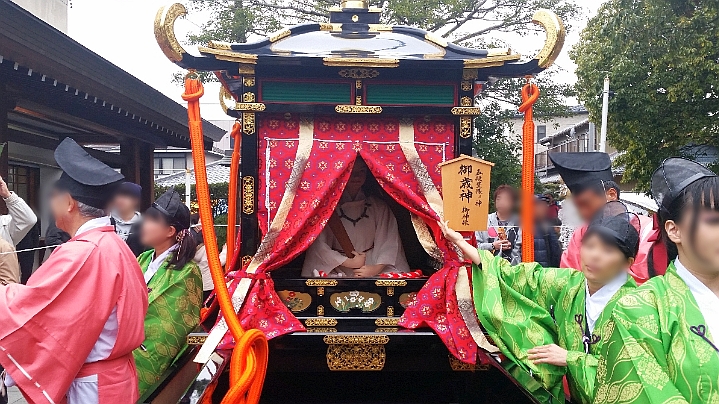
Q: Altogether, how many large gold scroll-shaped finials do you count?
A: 2